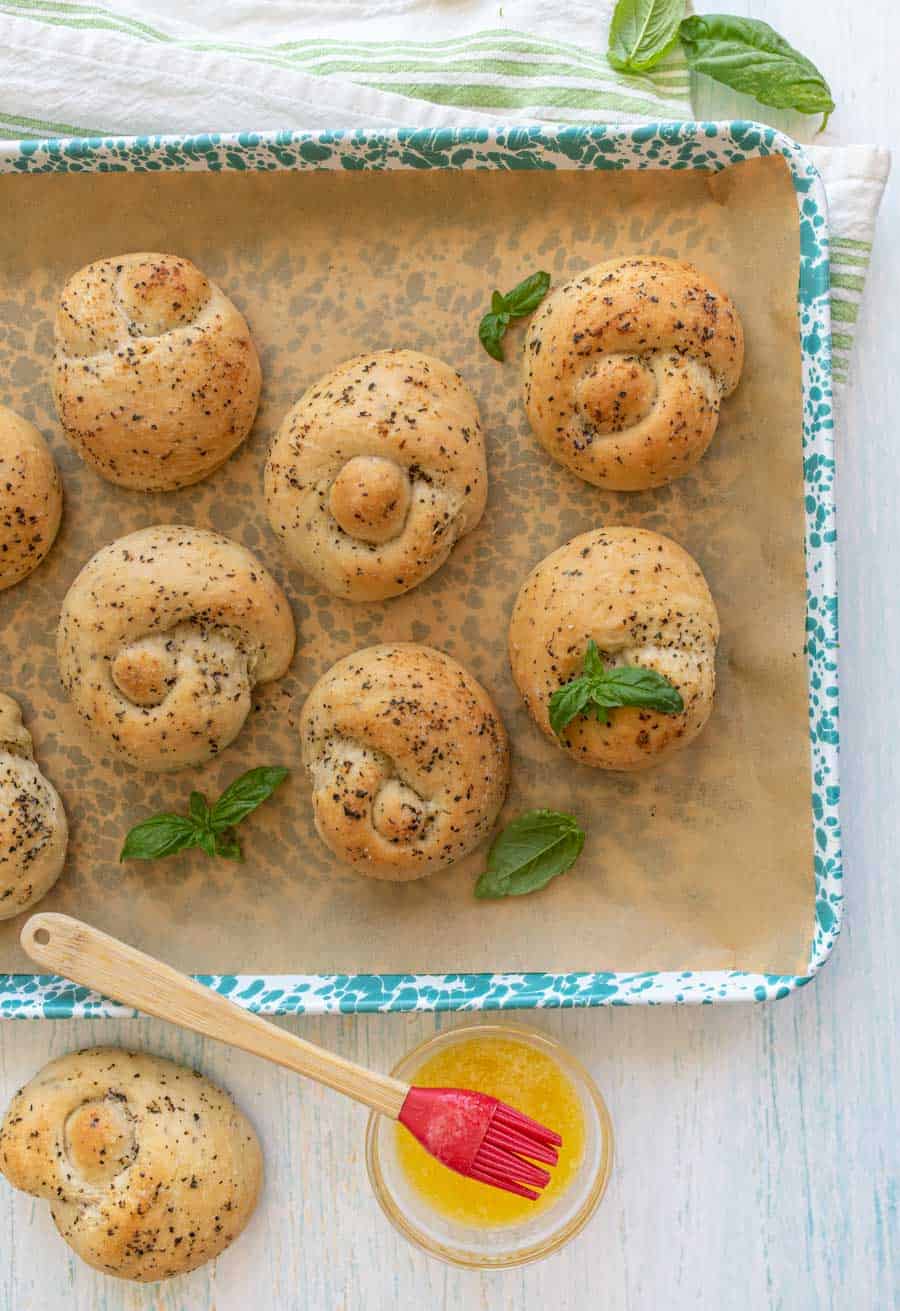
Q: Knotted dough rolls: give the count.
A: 9